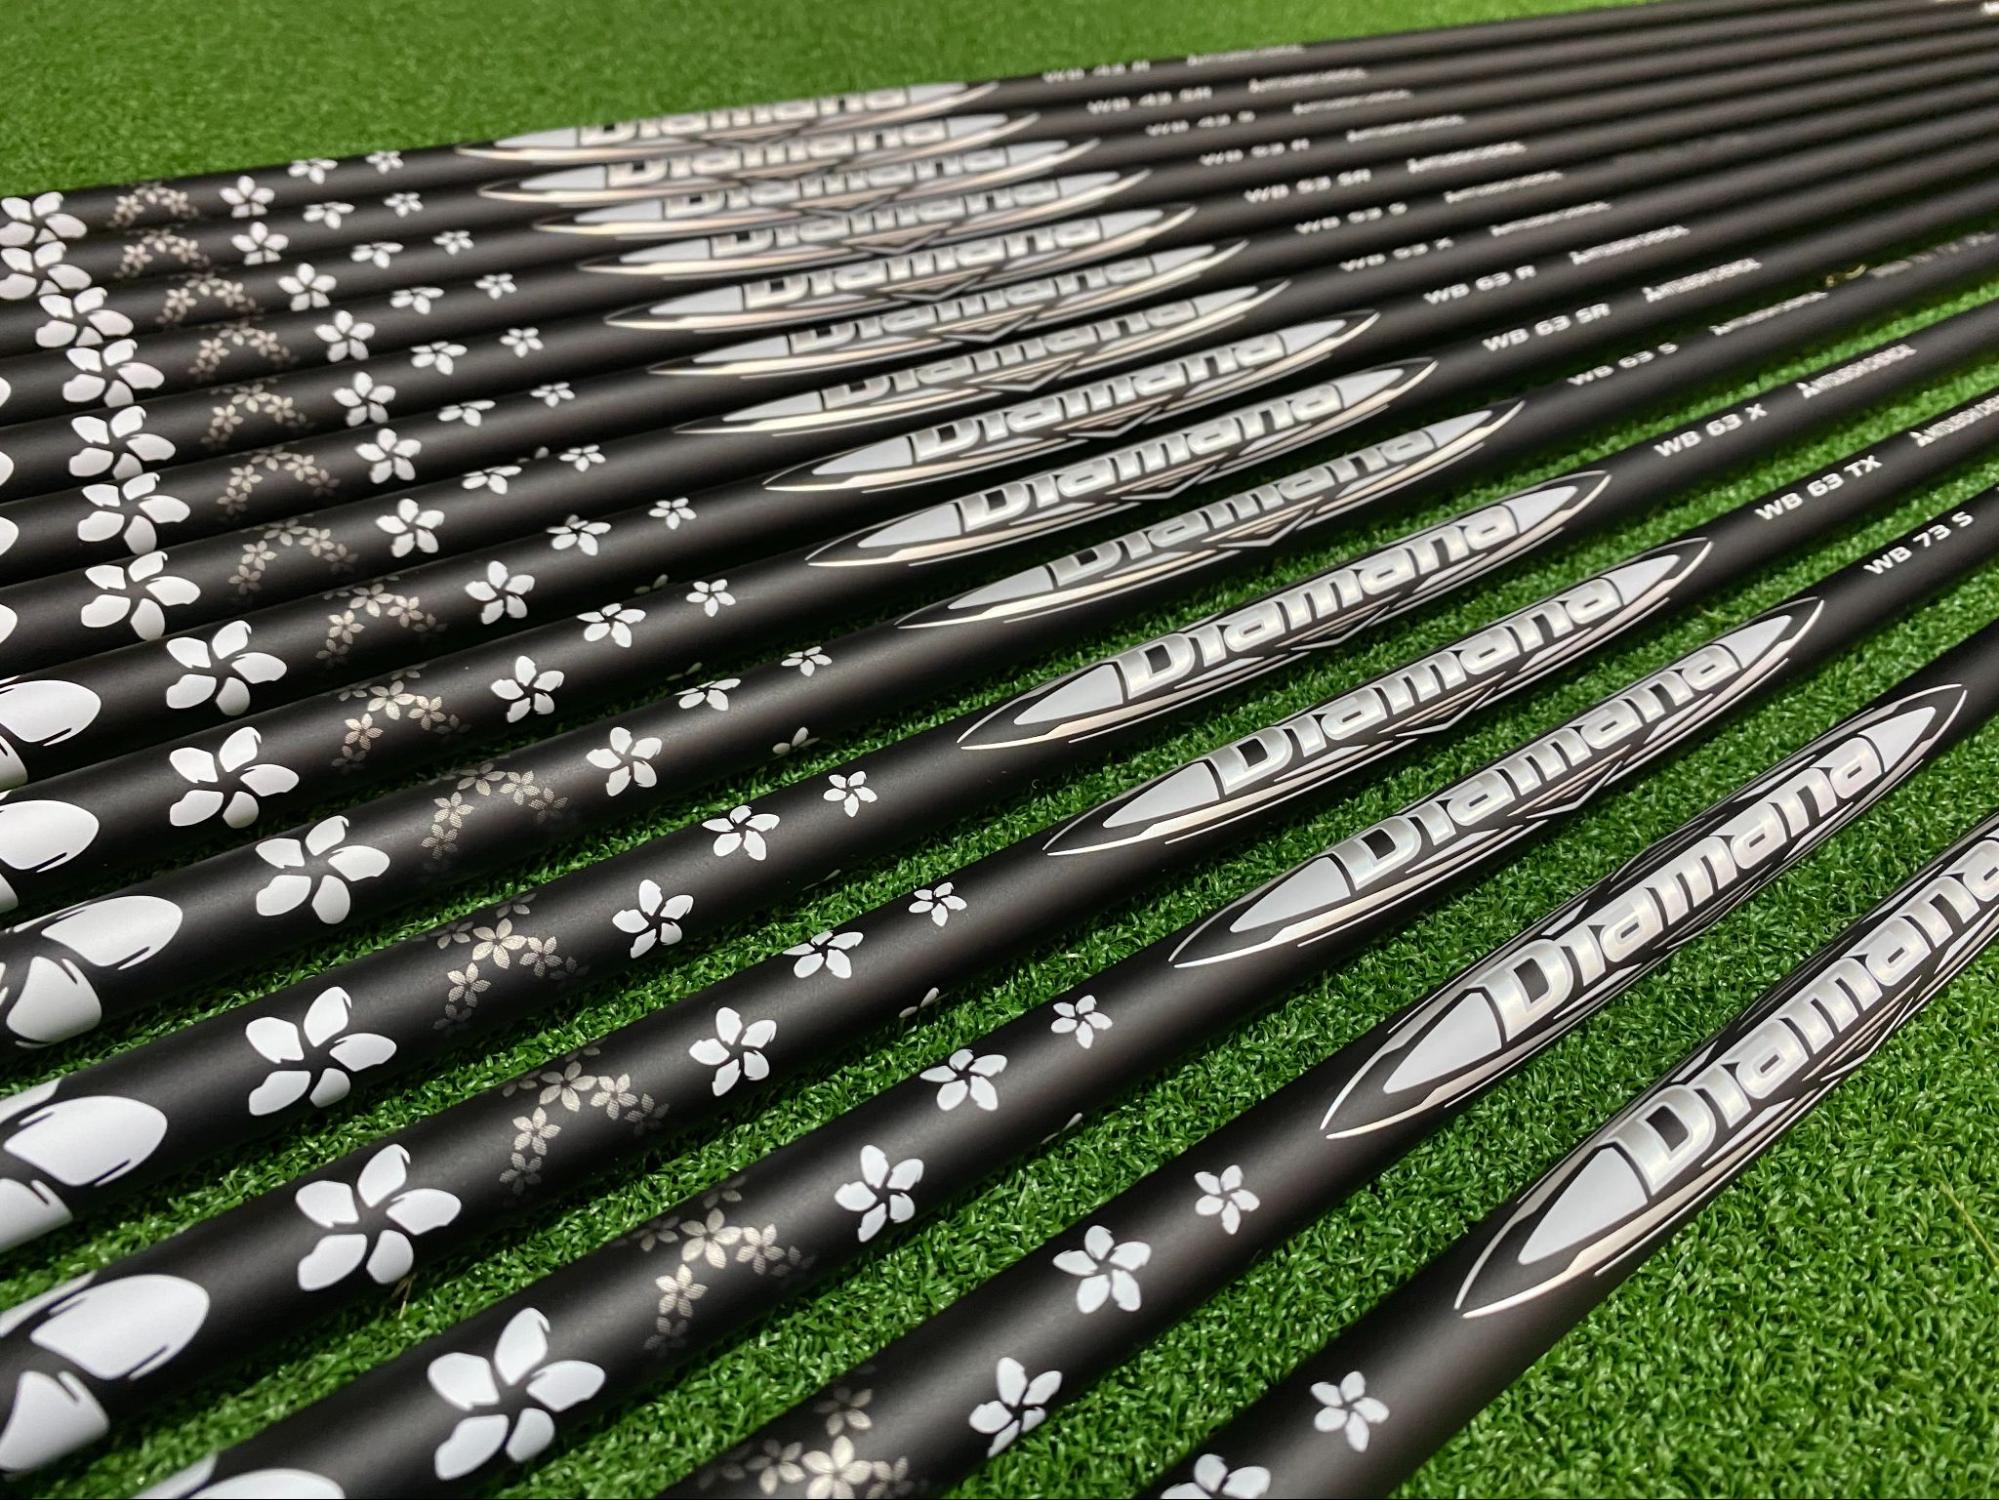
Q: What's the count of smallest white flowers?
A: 15